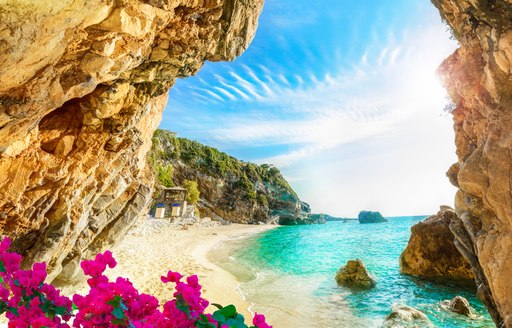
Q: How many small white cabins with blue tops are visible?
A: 2